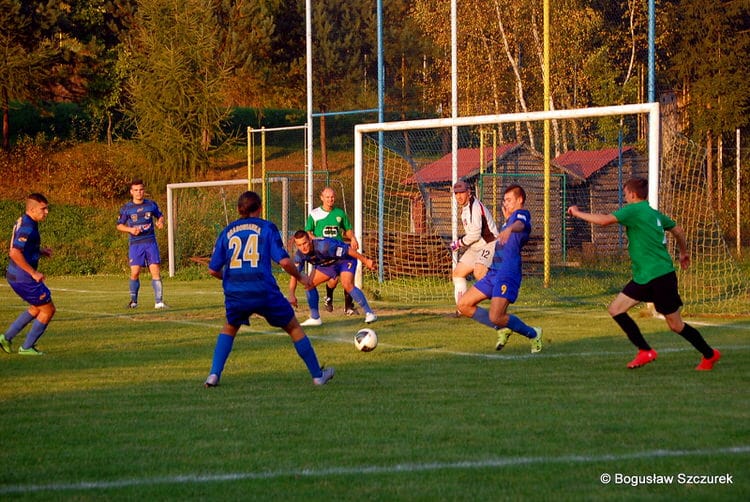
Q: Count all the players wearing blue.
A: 5